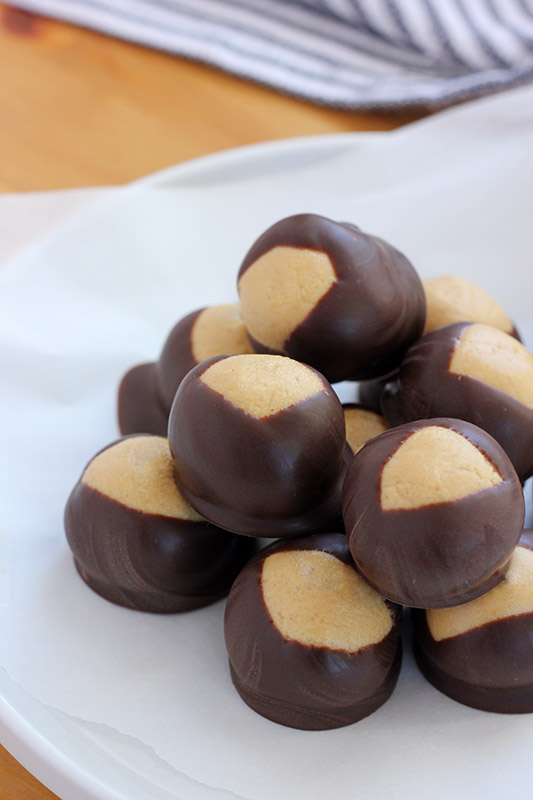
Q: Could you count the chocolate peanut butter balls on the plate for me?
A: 11